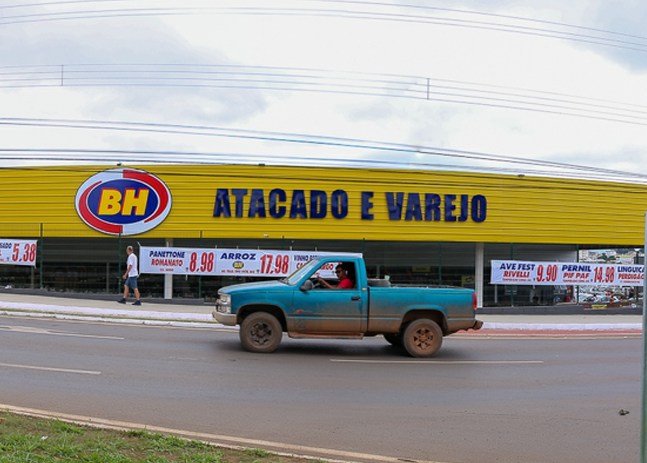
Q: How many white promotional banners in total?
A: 3